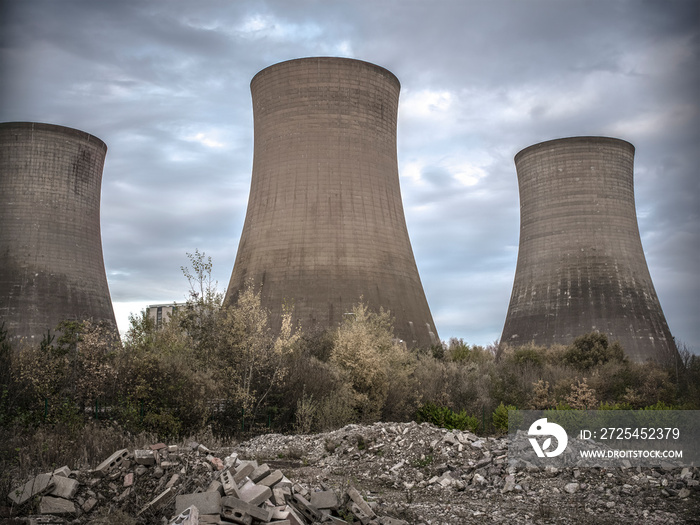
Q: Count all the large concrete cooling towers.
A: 3